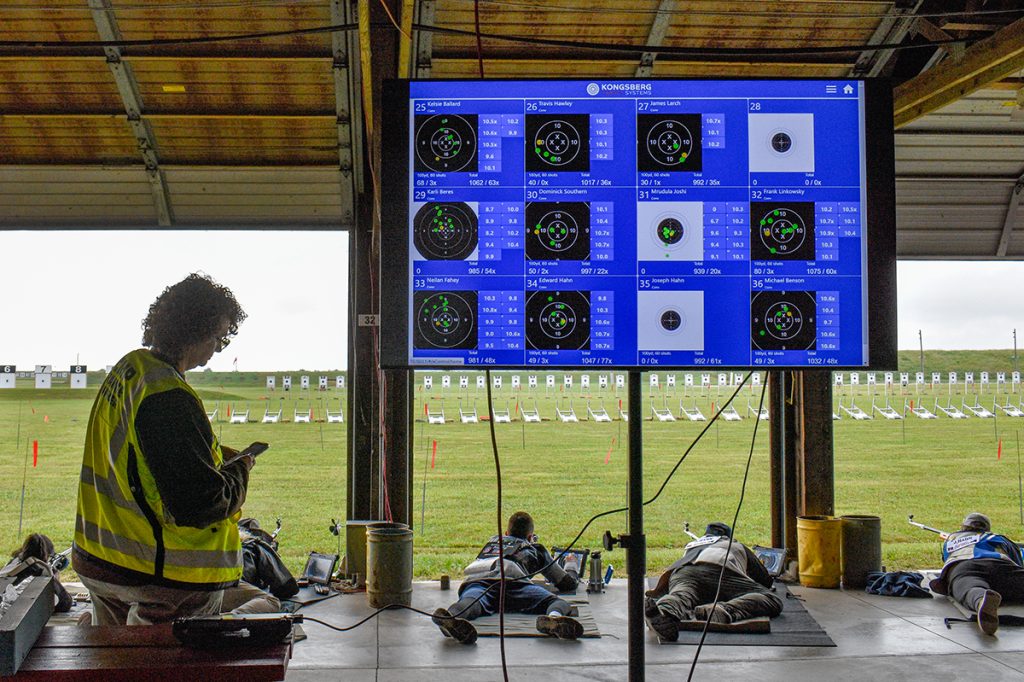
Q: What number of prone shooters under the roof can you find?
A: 5